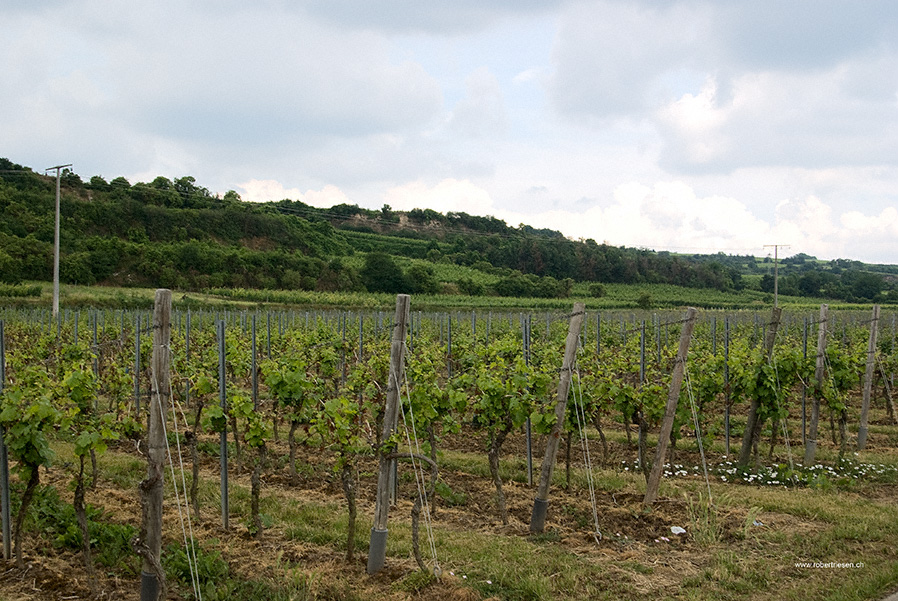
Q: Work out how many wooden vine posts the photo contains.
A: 7